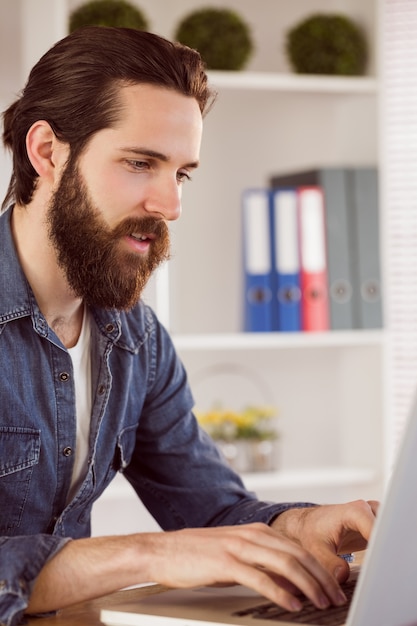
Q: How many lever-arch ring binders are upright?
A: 5